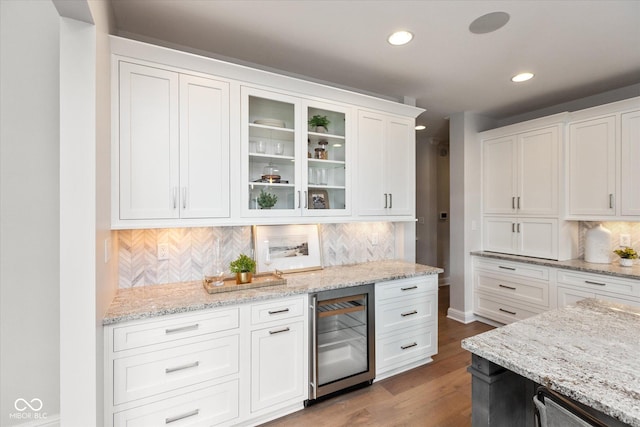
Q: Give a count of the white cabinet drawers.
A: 11